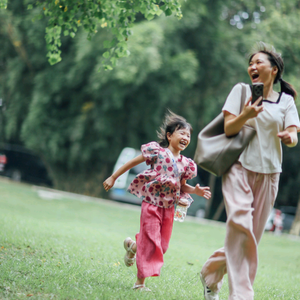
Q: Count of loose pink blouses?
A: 1